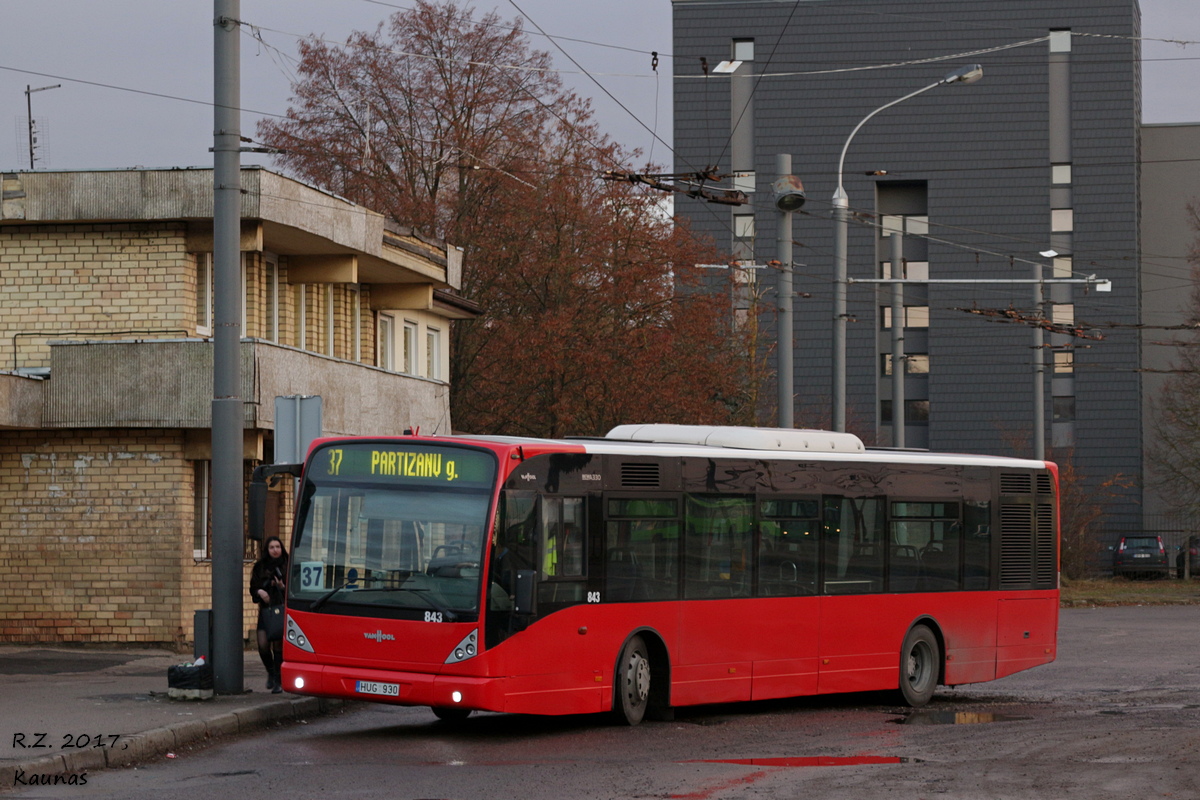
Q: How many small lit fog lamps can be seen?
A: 2